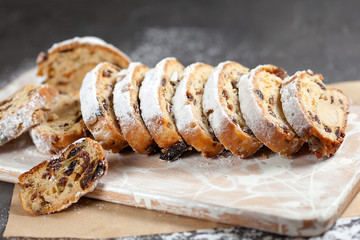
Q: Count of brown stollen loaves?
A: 11